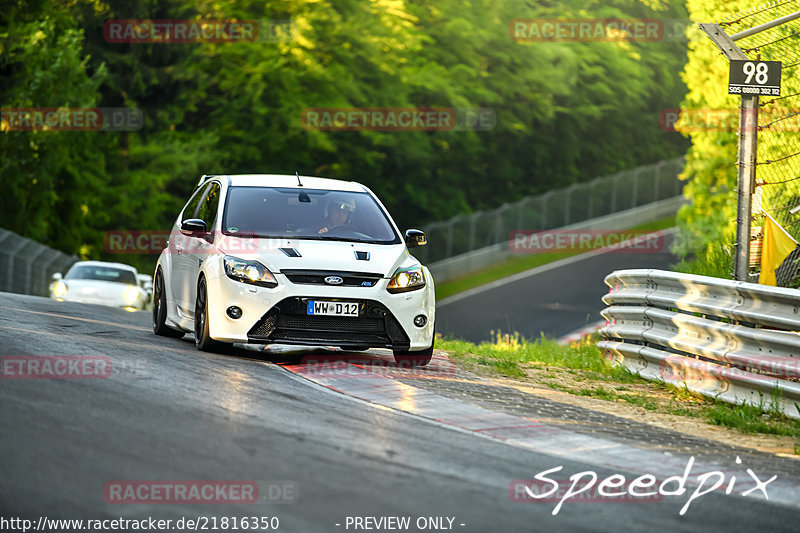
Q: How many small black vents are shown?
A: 2